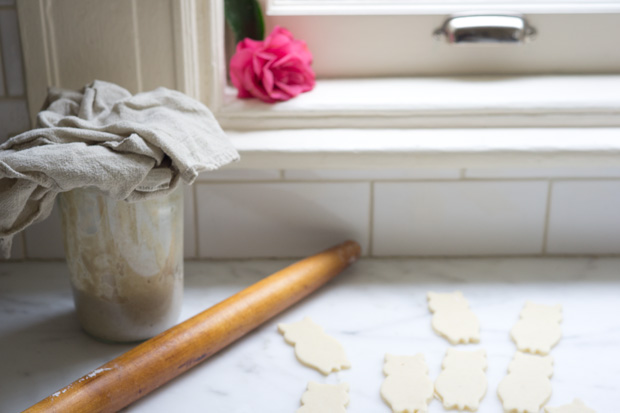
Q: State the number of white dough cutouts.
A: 8